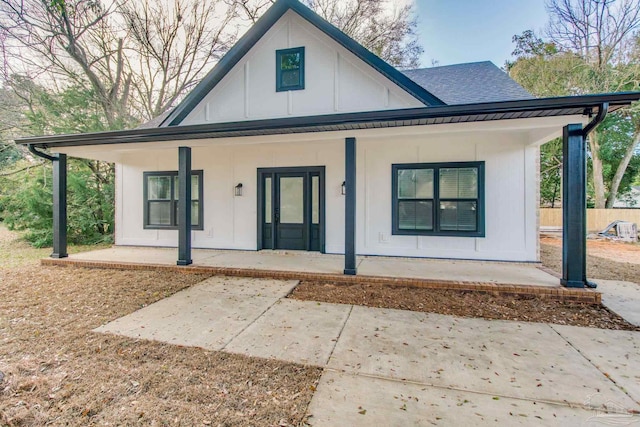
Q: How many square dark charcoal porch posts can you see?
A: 4